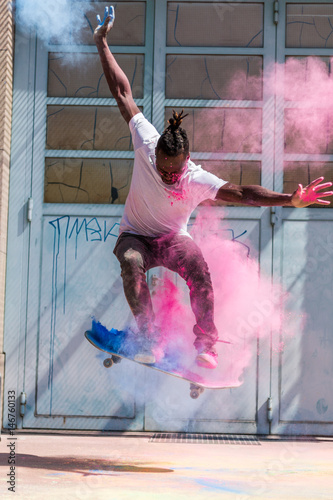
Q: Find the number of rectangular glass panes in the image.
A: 12